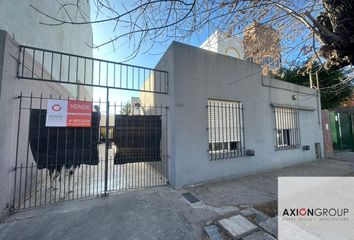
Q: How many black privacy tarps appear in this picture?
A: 2